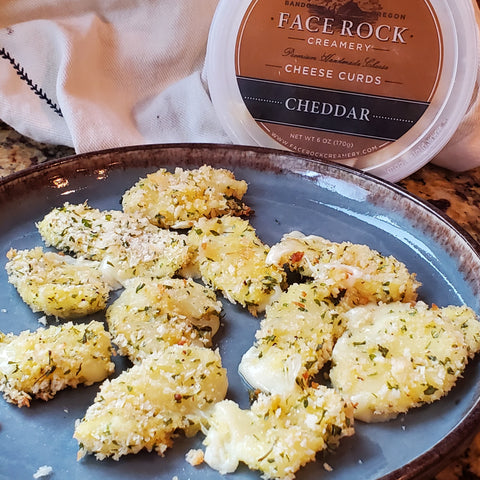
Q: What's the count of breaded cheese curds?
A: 11